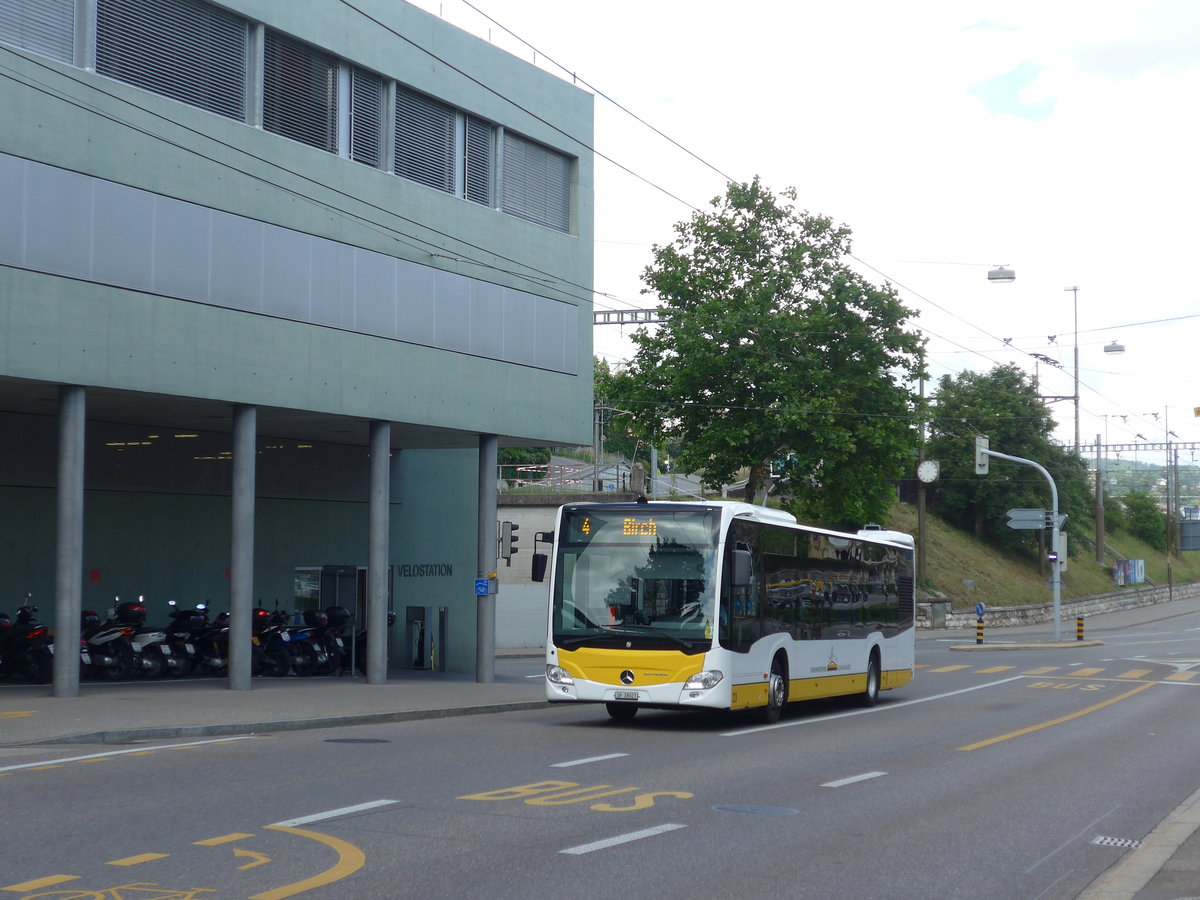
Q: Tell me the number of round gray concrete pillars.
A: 4